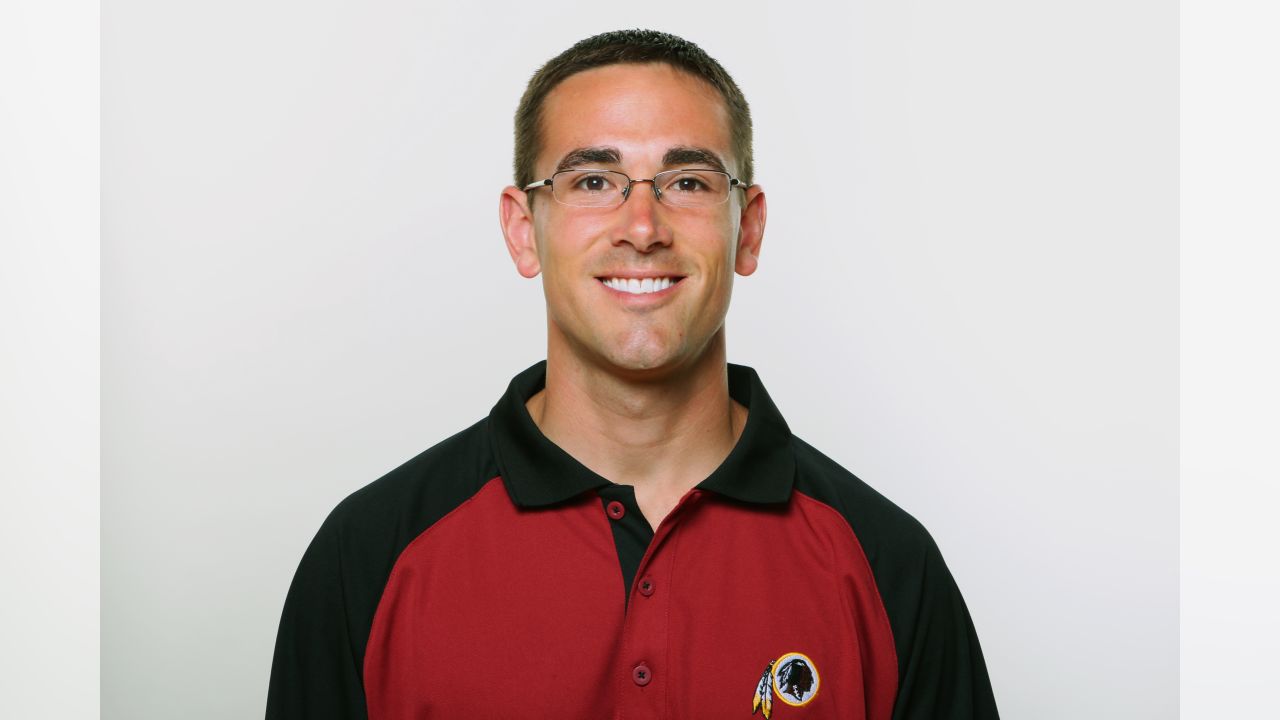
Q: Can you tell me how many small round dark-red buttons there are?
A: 3